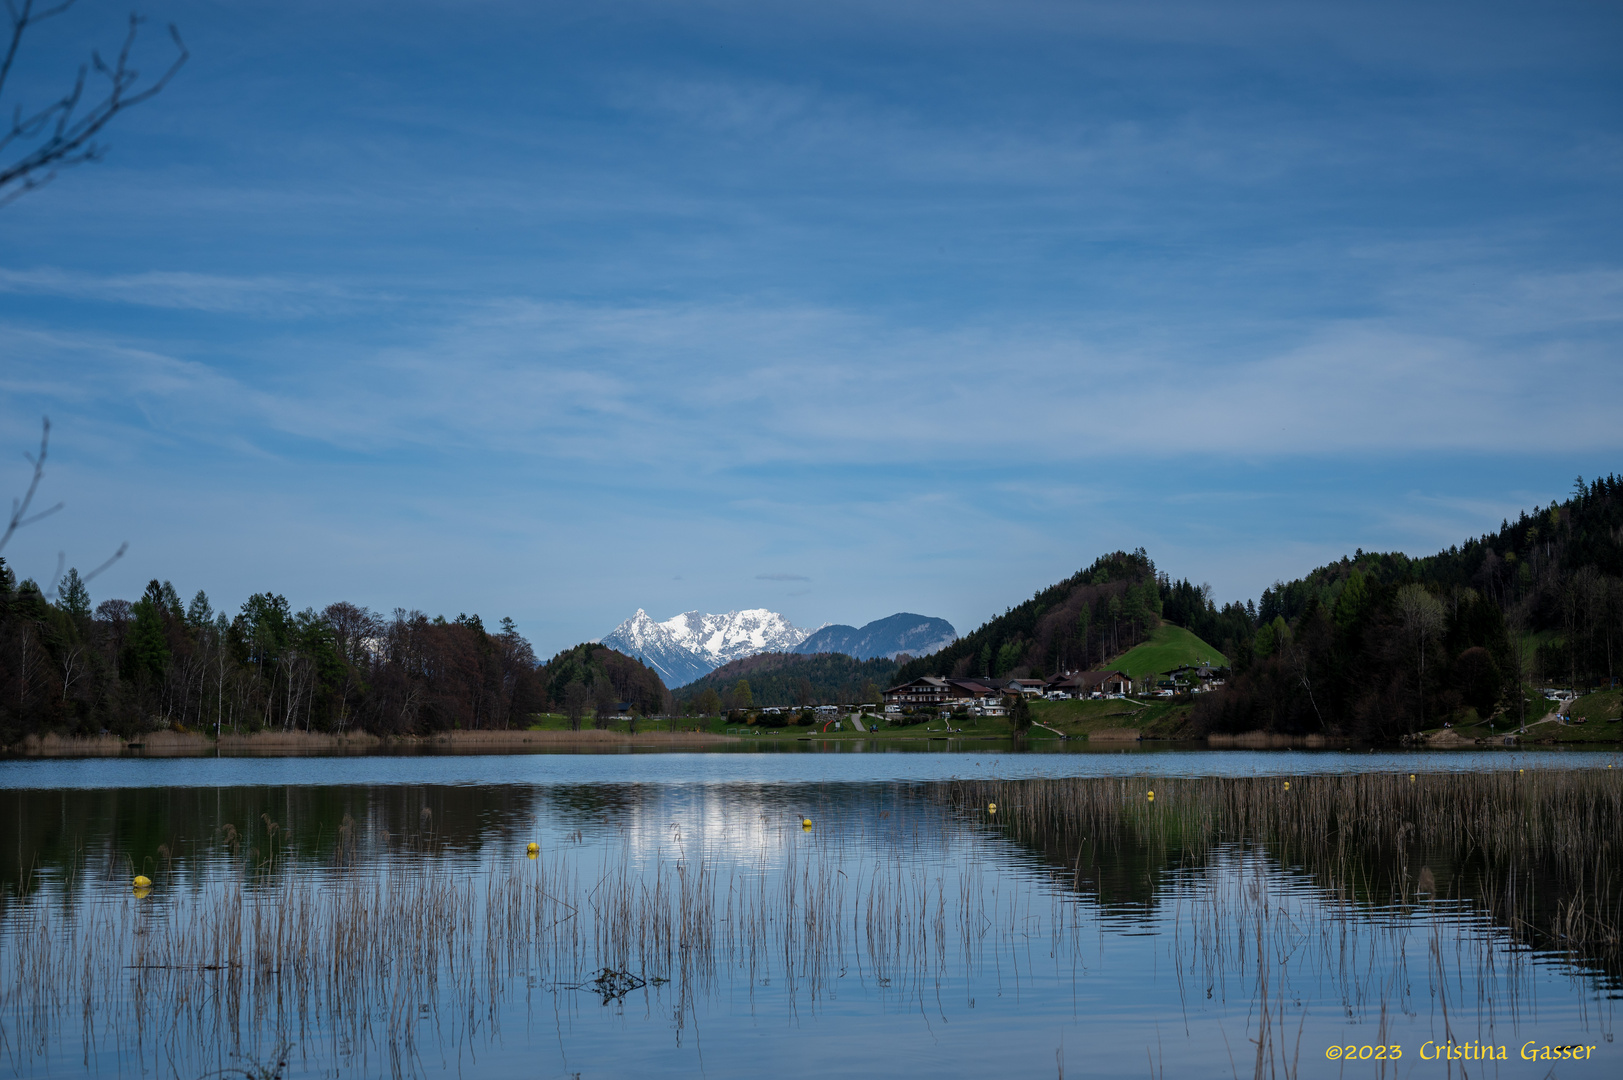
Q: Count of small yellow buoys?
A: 9